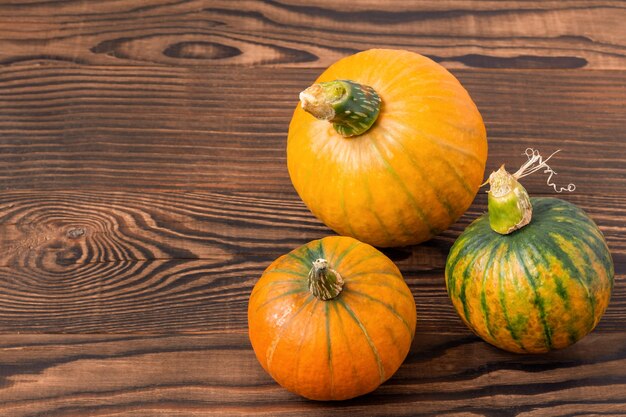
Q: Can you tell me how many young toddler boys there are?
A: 0